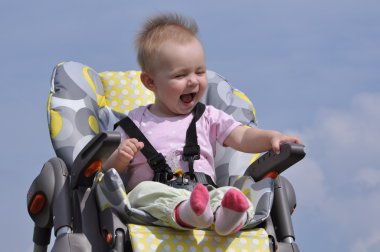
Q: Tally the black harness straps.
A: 2